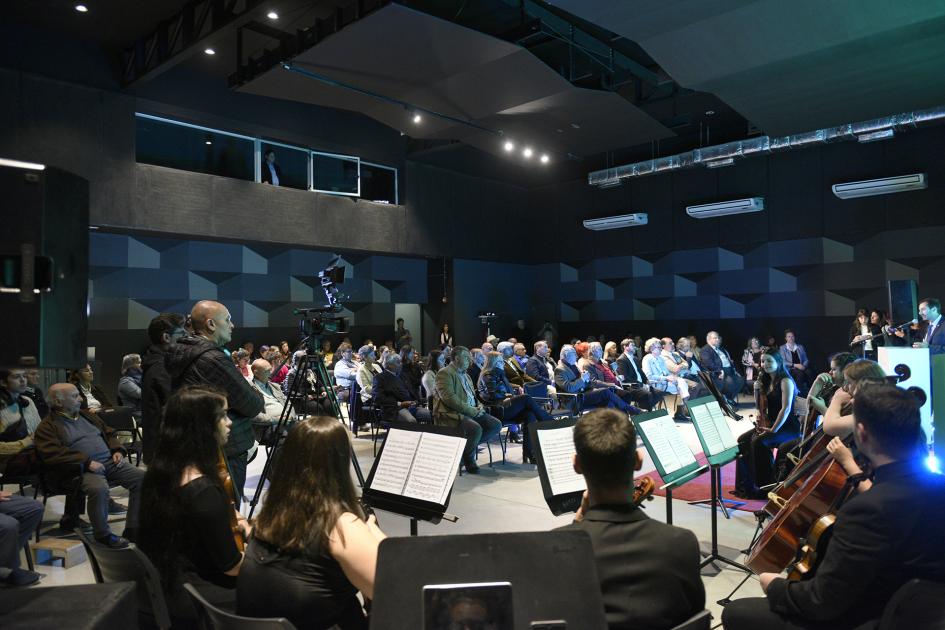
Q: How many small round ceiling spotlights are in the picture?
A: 7